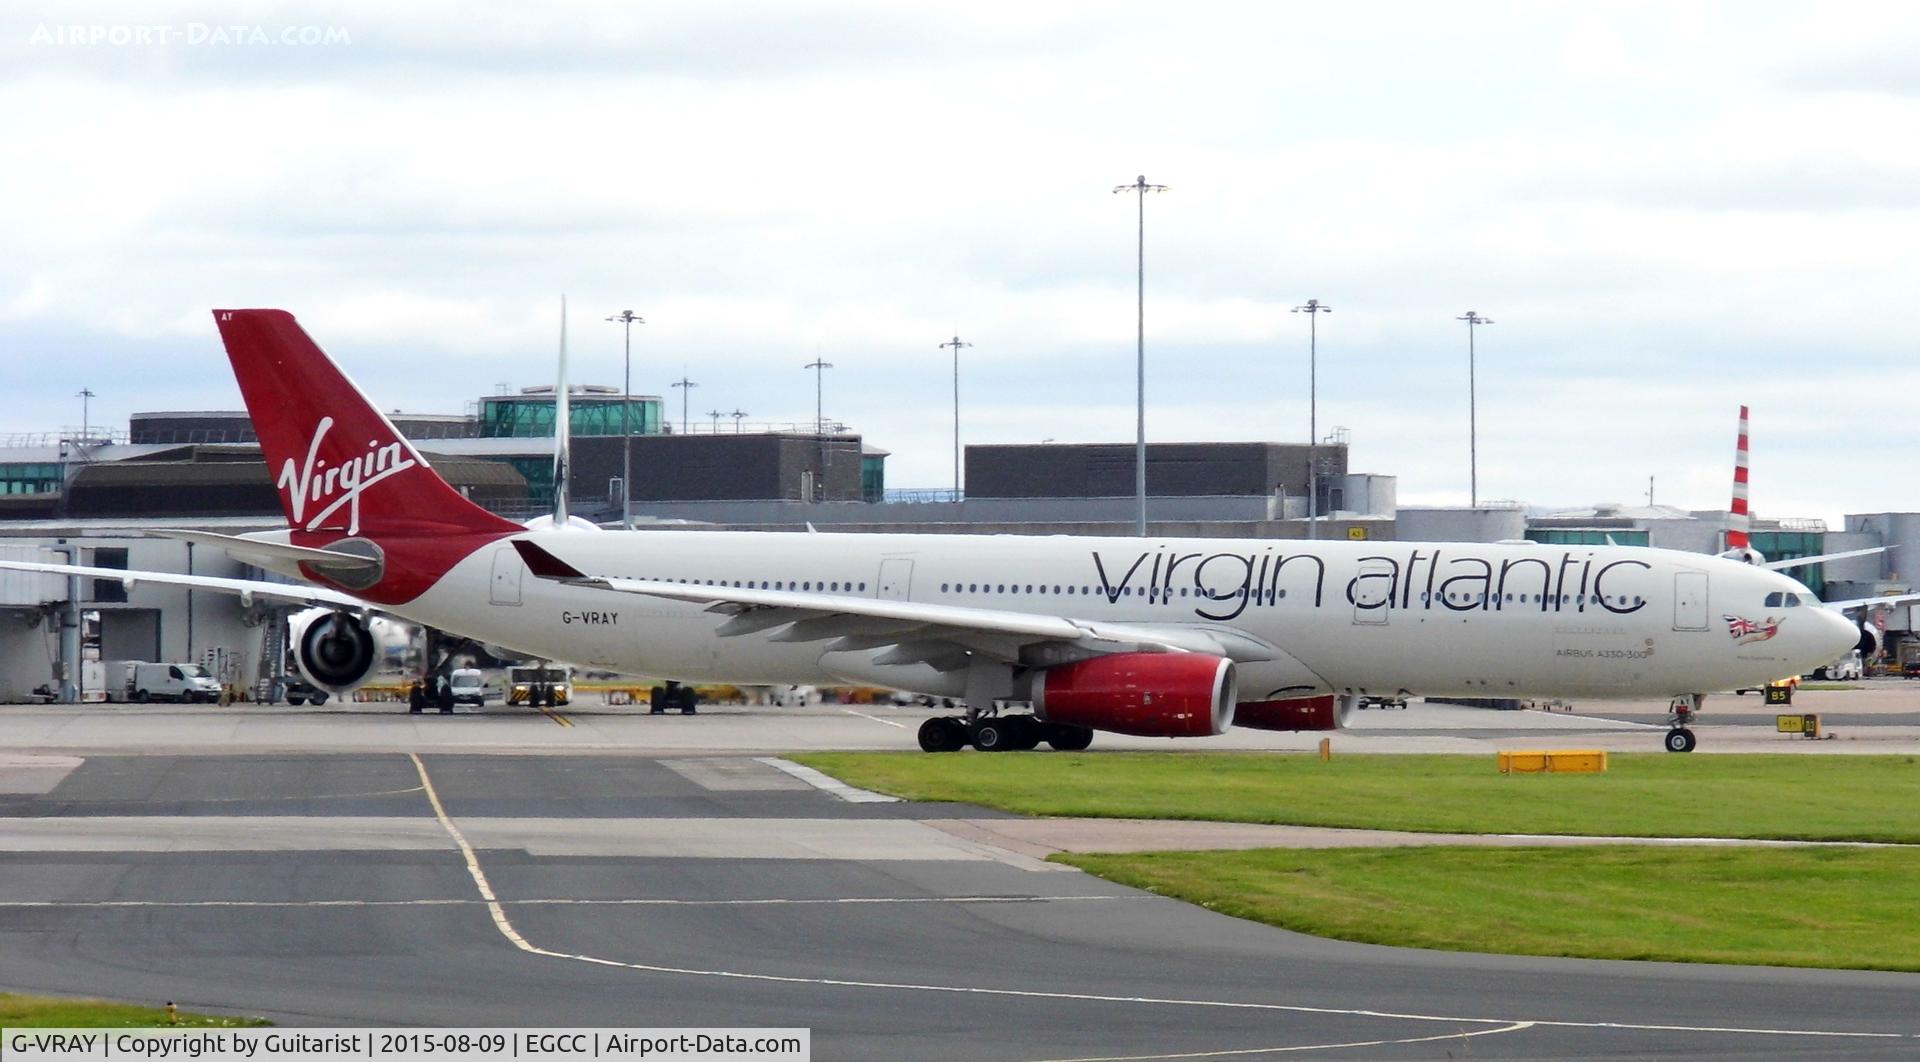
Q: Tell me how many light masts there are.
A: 10